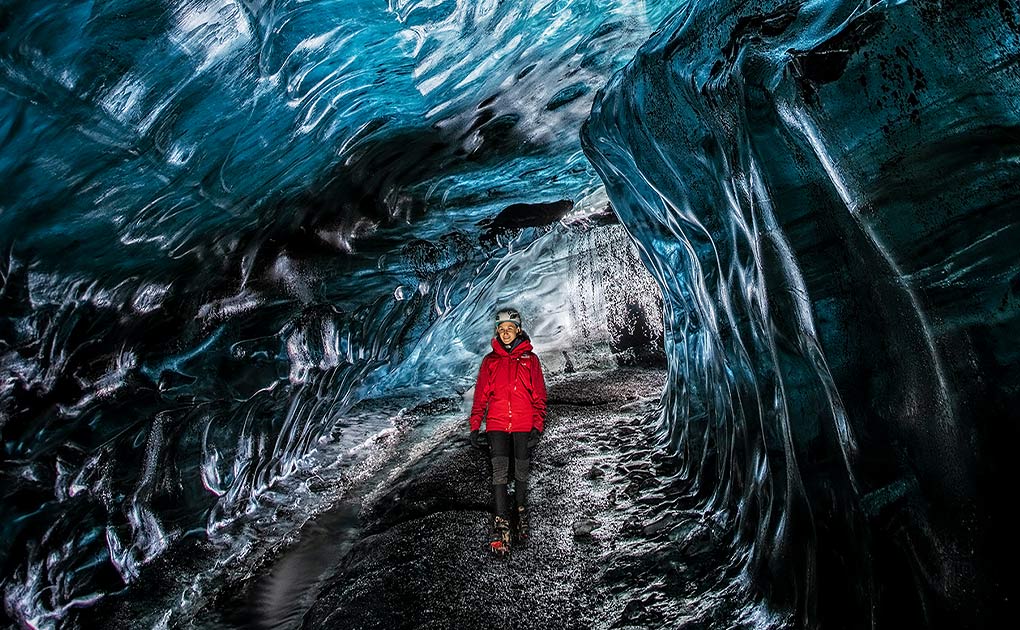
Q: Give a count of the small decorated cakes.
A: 0